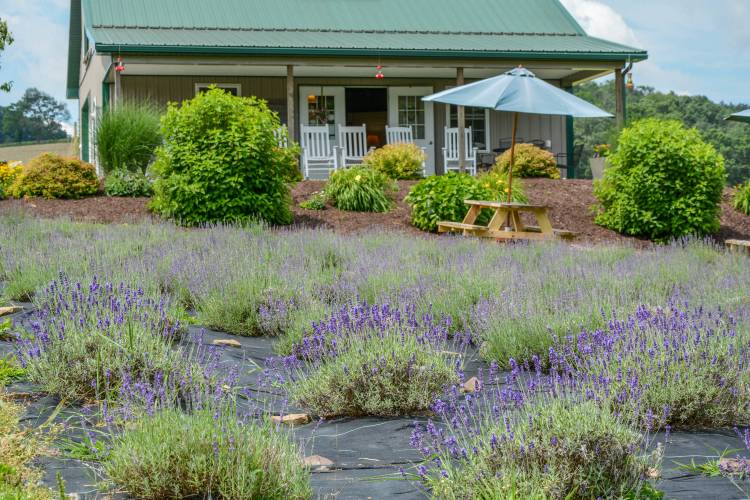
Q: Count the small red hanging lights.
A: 2